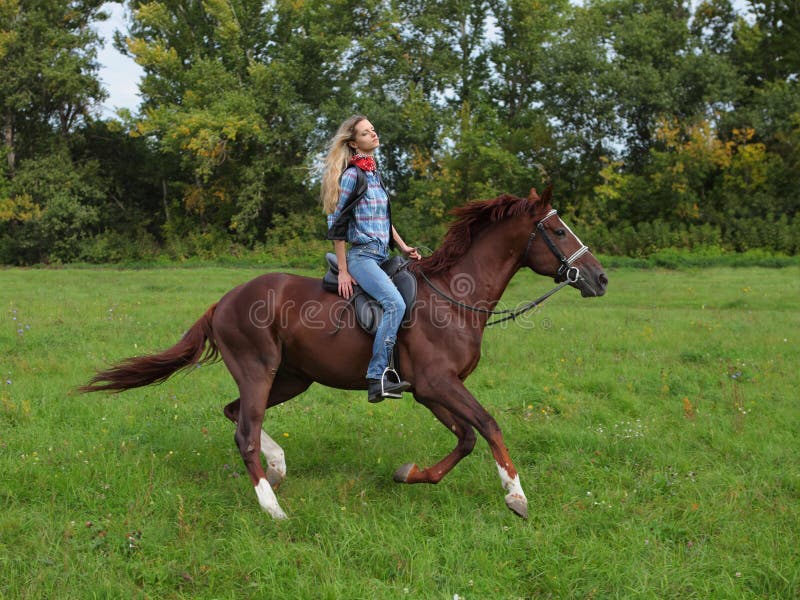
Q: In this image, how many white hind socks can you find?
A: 2